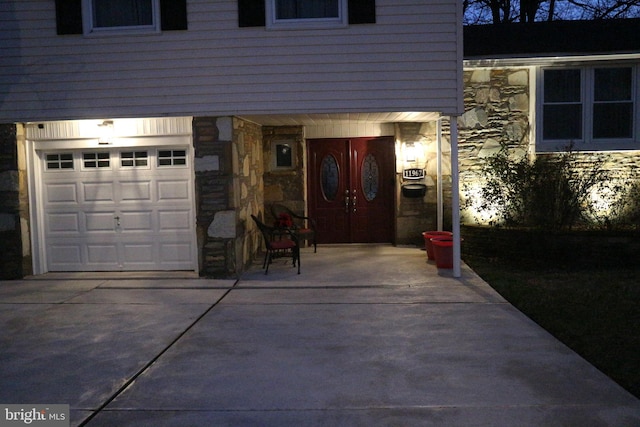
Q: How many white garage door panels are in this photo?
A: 12